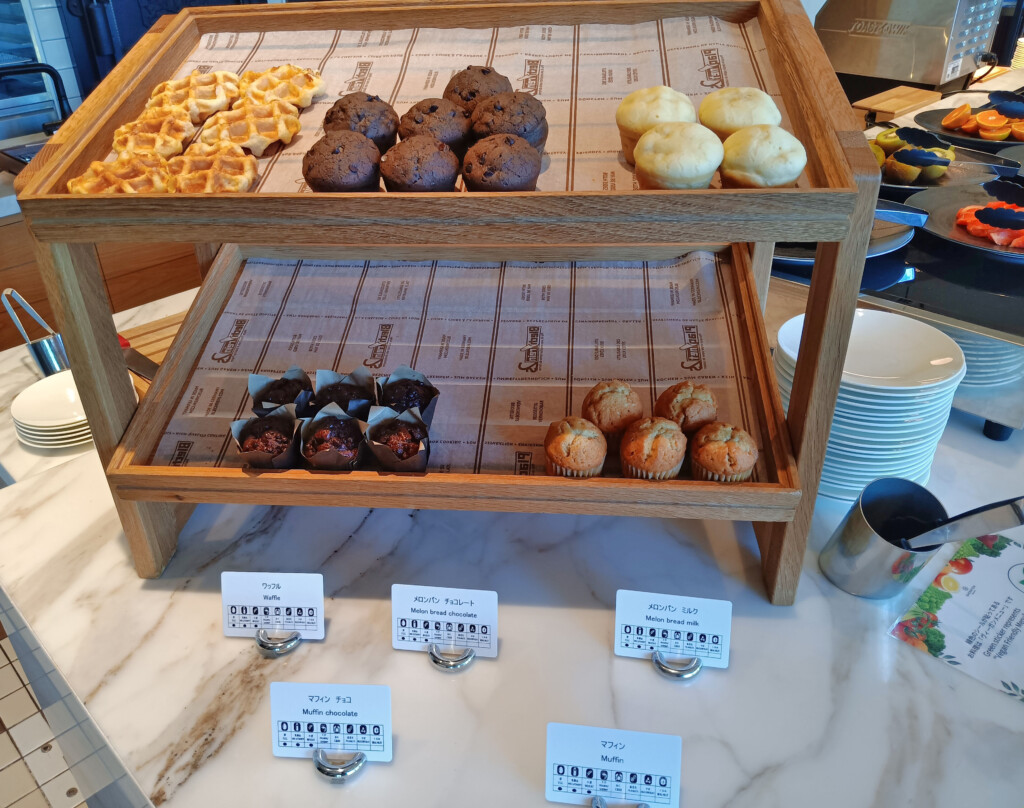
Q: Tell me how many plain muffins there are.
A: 5